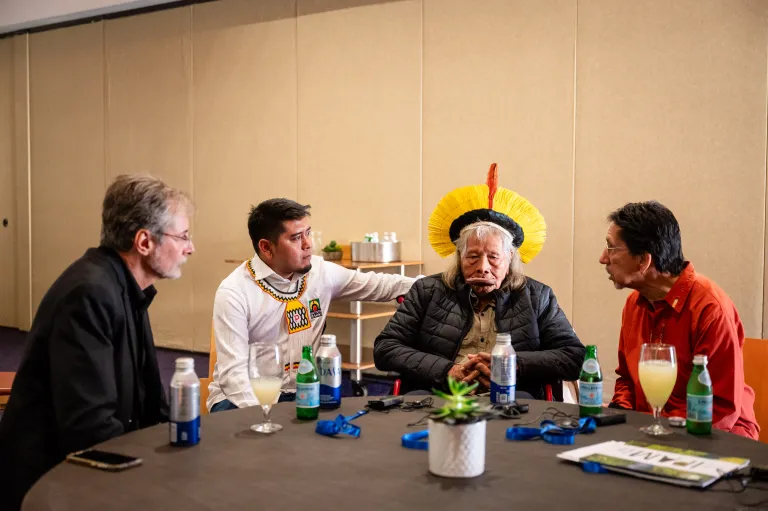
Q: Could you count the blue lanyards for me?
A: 4